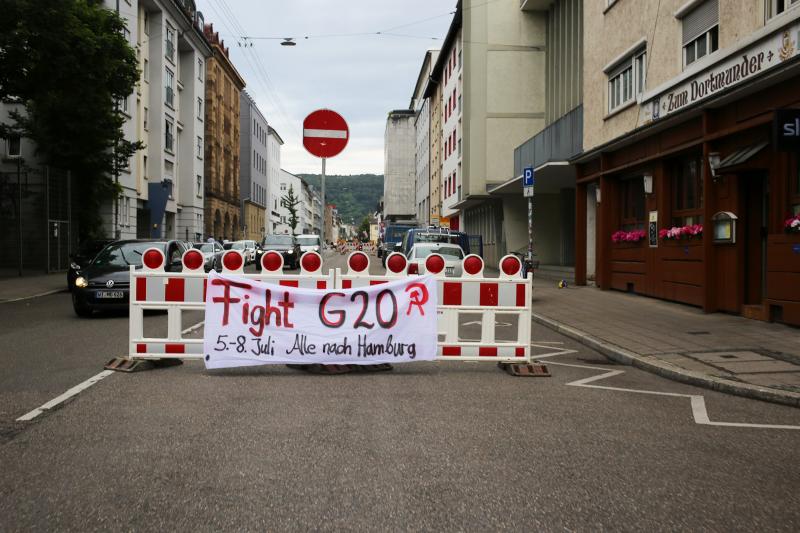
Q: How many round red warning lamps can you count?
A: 10